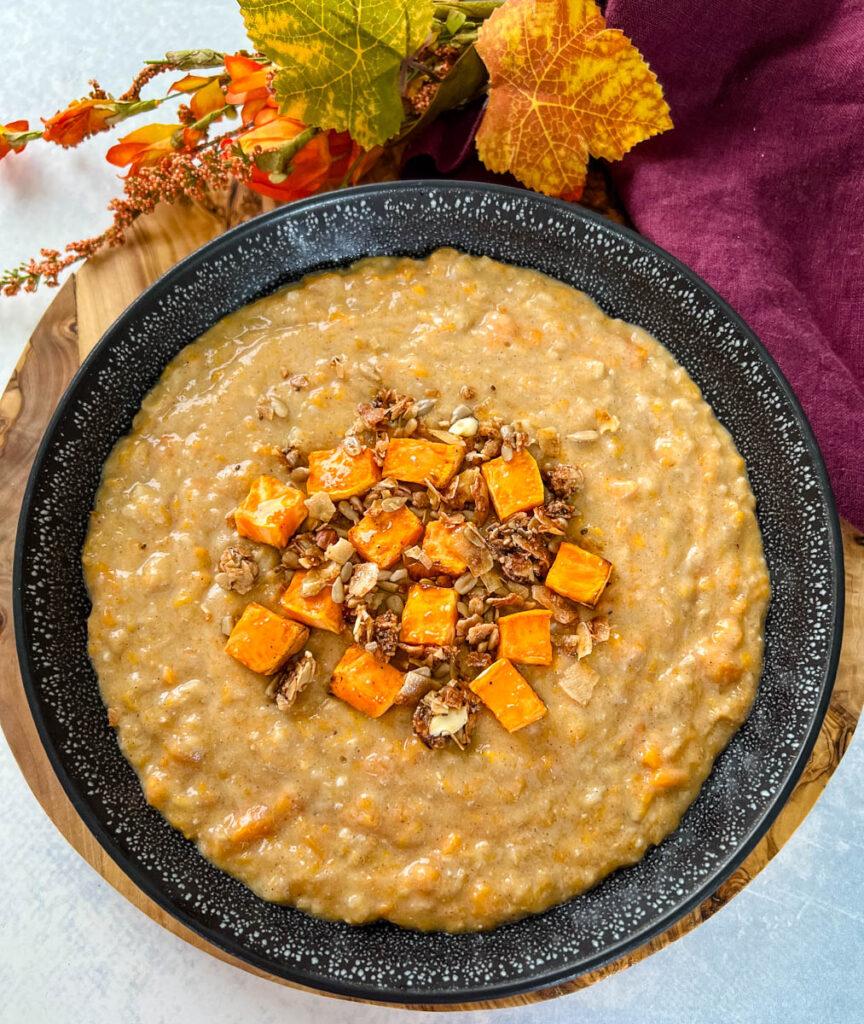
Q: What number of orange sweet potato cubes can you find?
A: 13